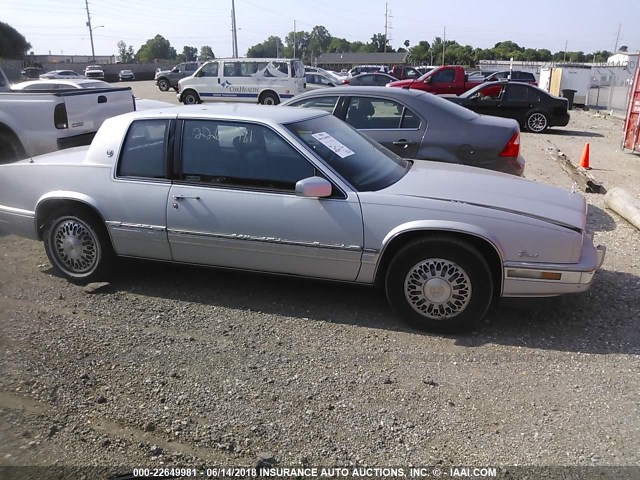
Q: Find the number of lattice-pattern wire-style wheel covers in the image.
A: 2